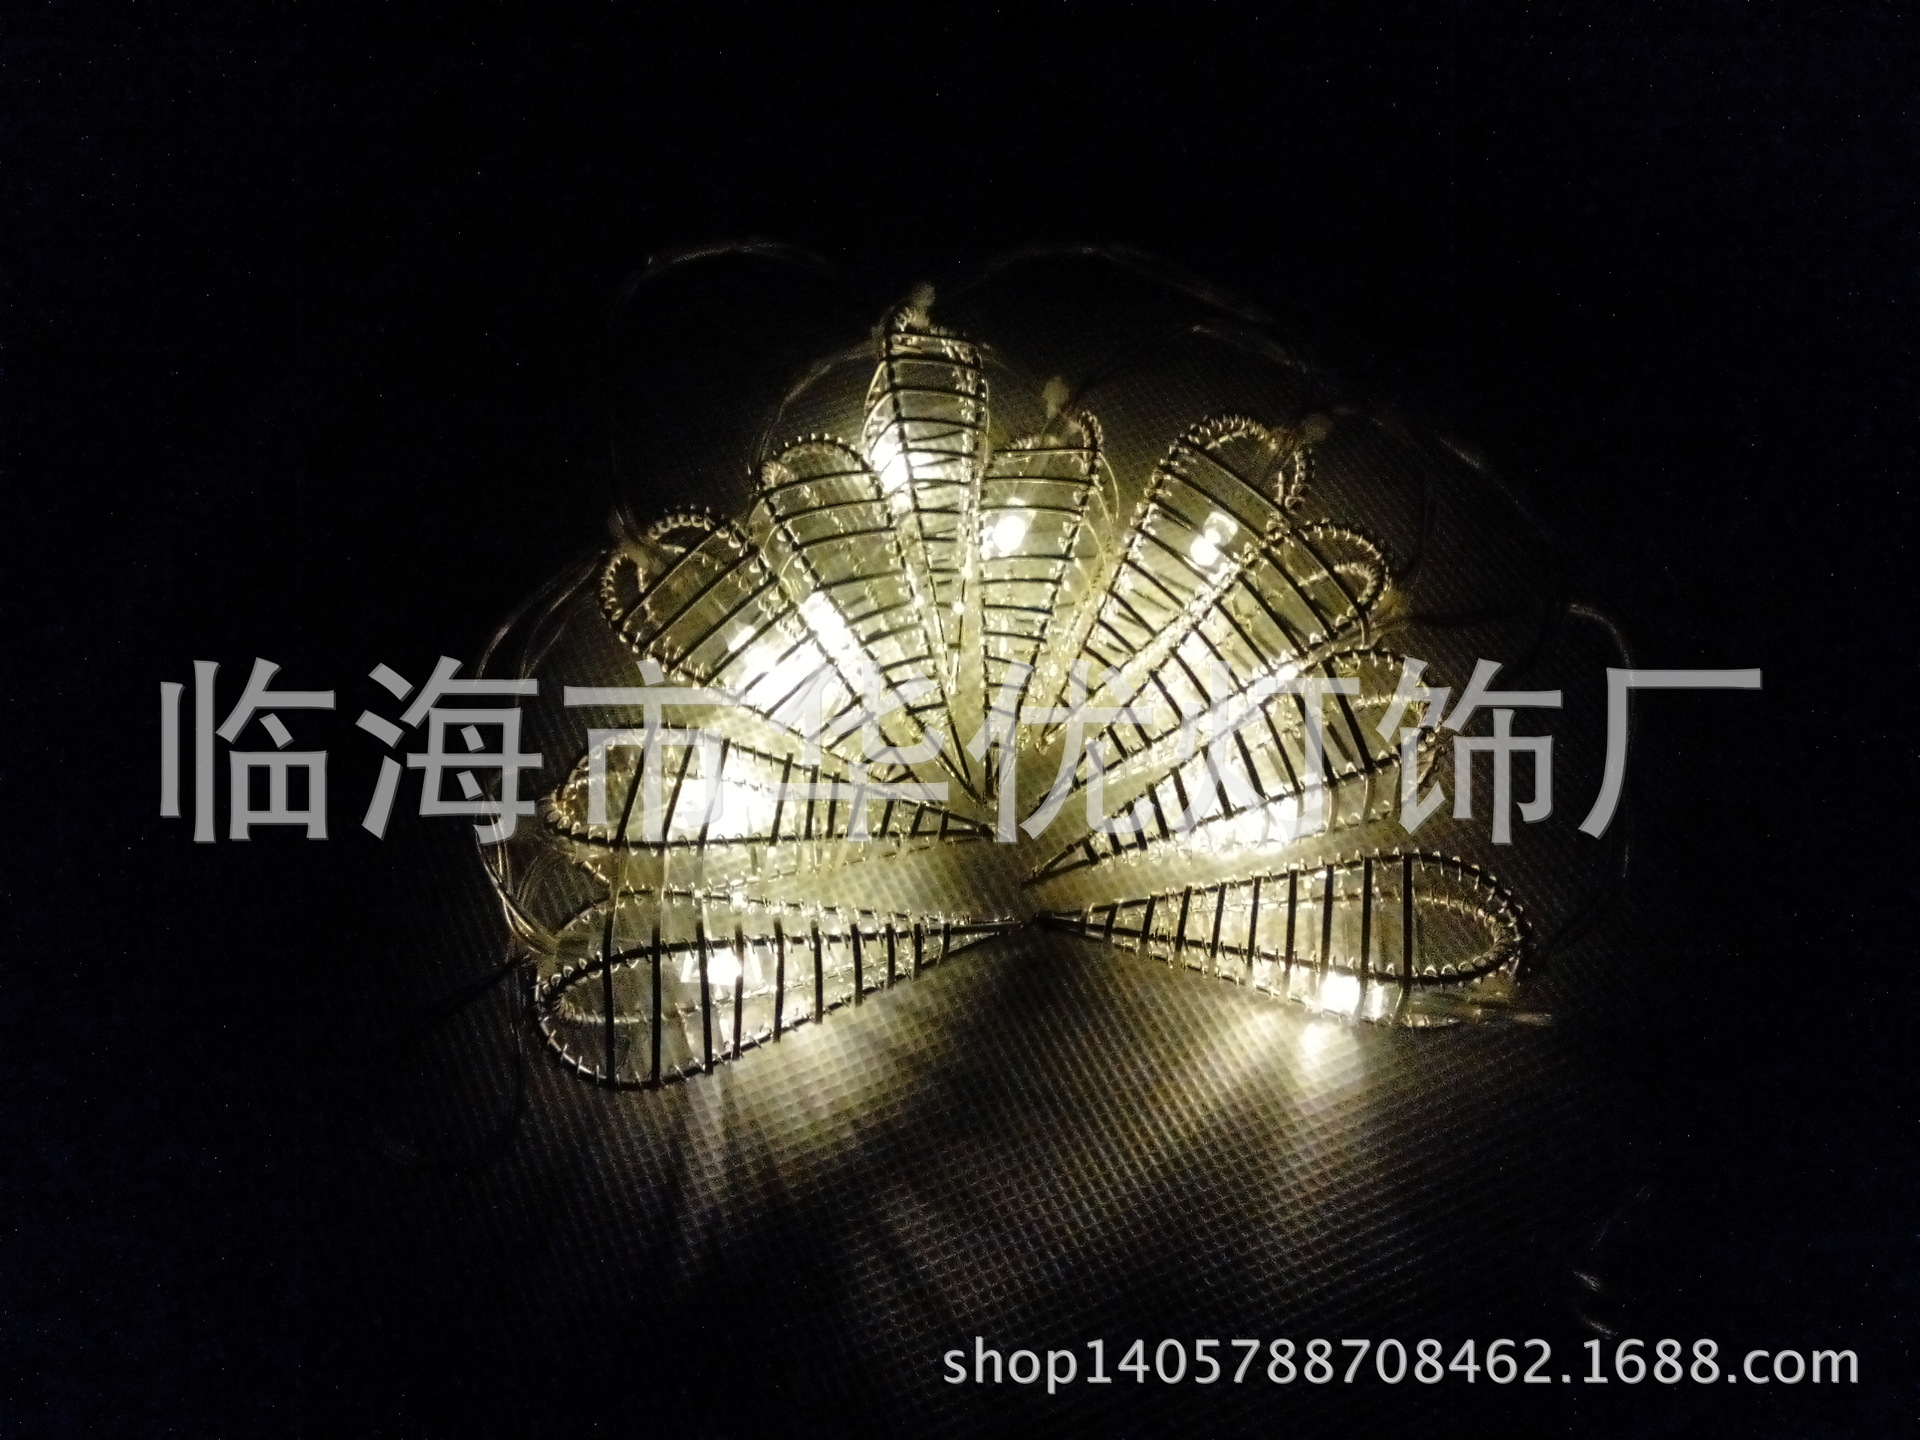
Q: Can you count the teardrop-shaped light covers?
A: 10